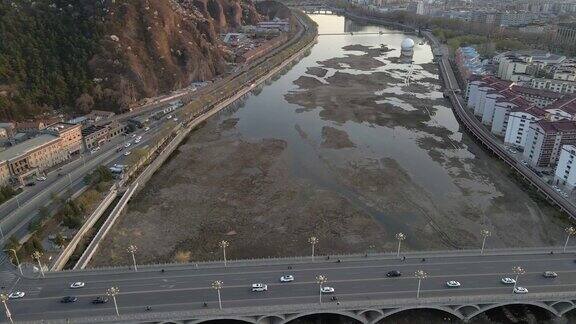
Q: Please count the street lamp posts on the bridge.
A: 13